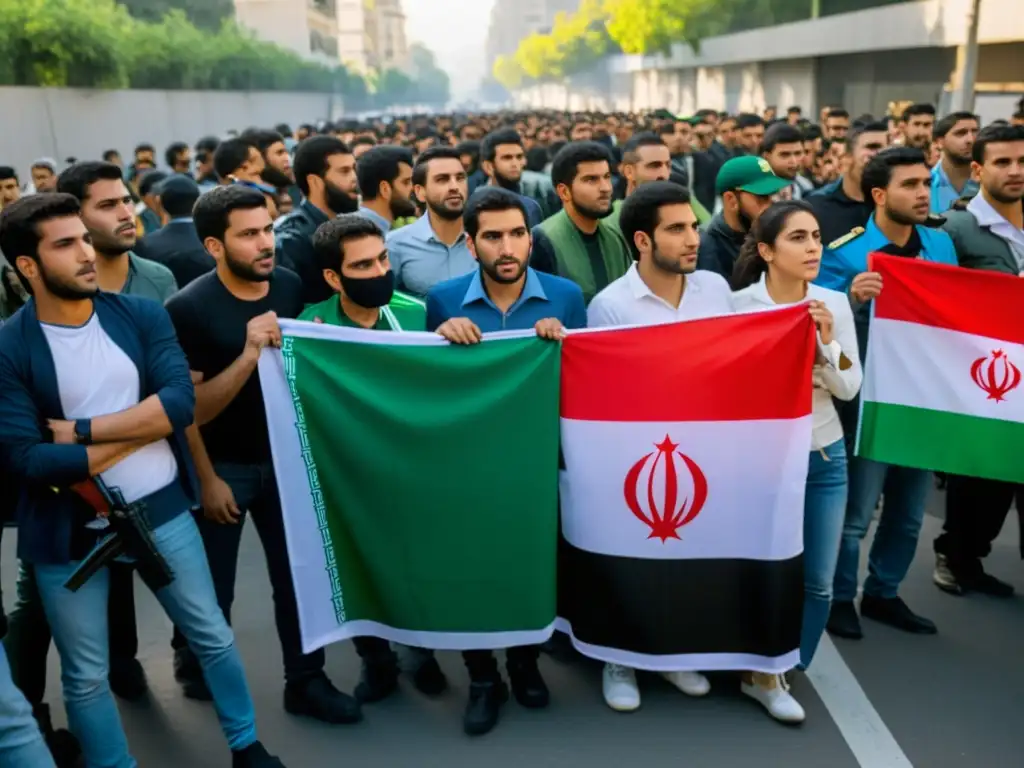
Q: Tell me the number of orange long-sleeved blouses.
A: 0